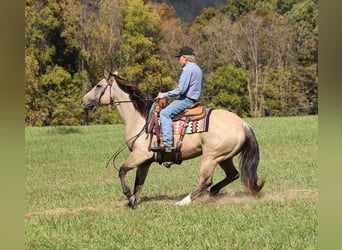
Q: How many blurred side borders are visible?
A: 2